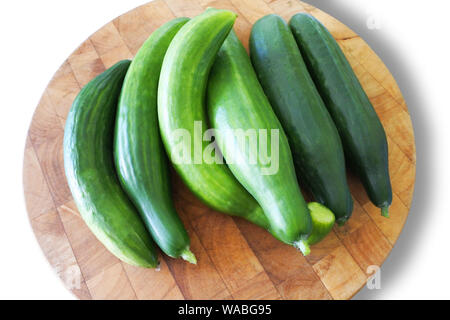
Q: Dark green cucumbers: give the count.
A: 2